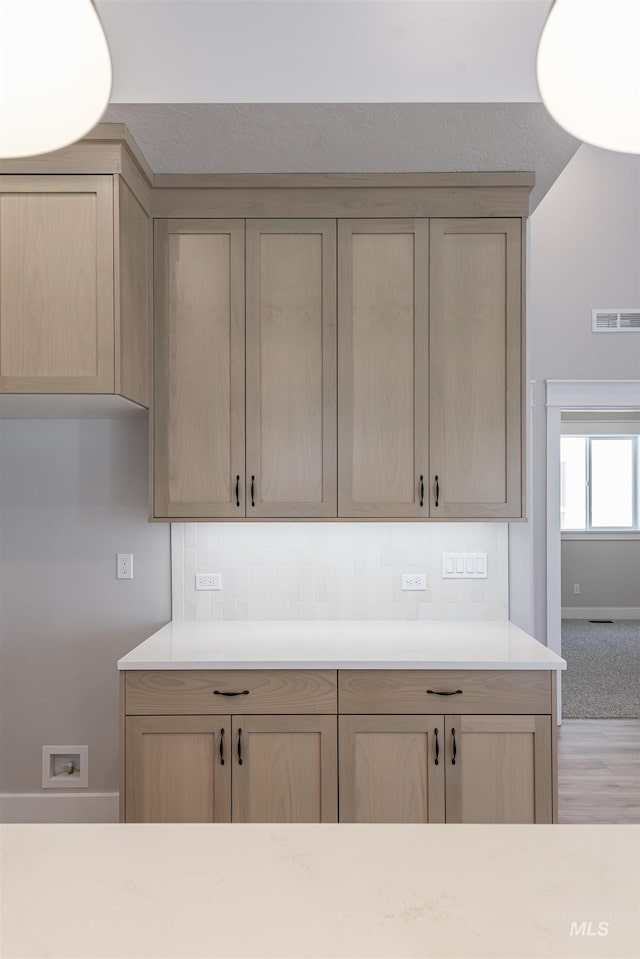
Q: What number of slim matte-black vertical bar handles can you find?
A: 8